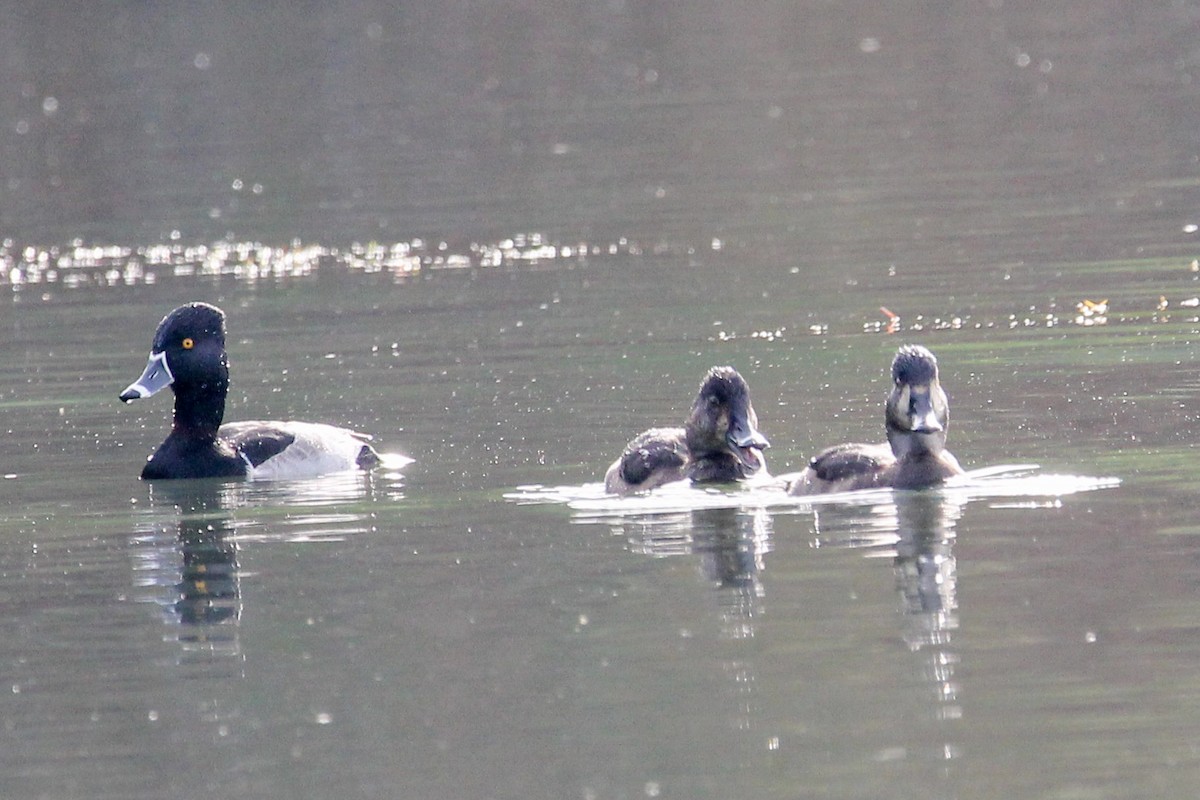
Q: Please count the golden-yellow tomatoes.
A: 0